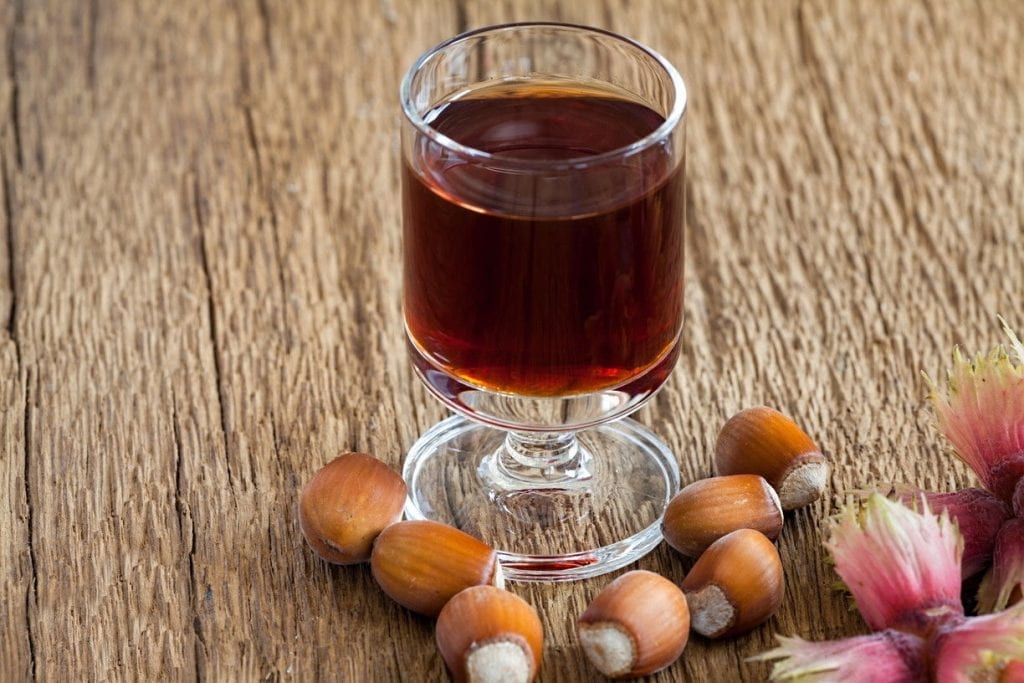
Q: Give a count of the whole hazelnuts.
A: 7